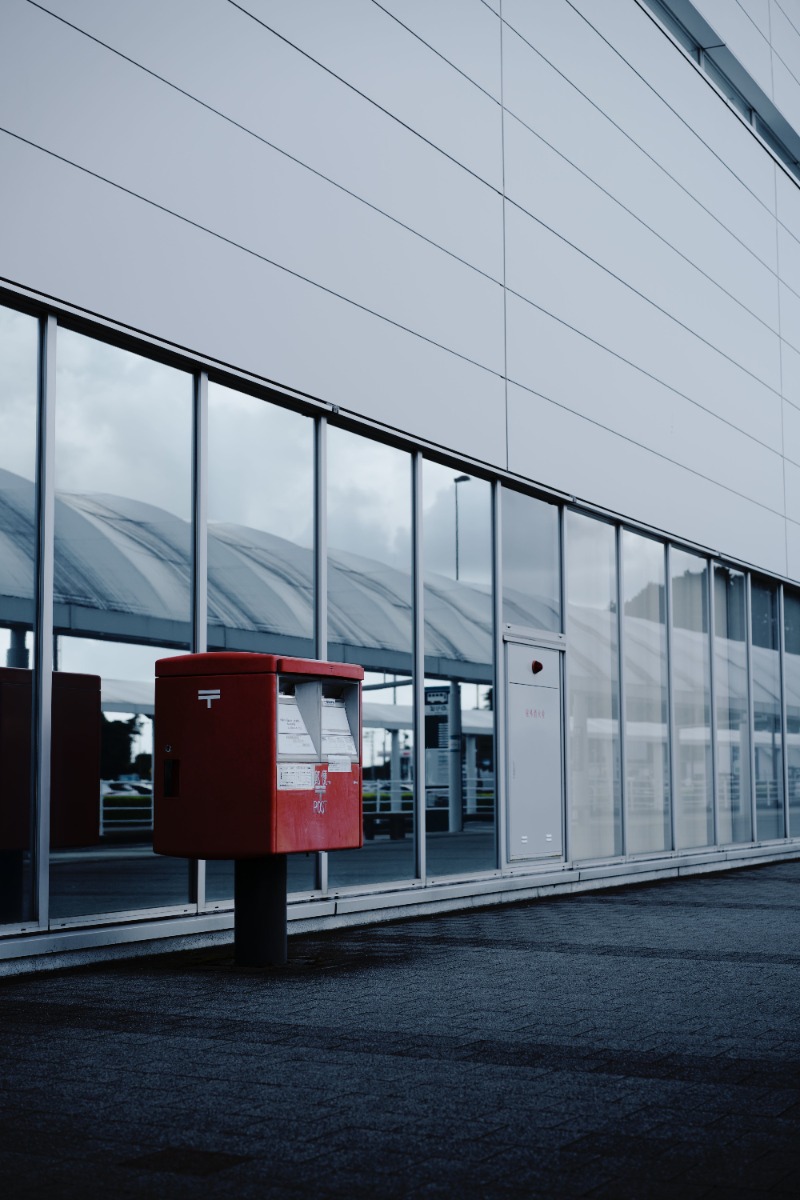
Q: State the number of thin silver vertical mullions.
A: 11